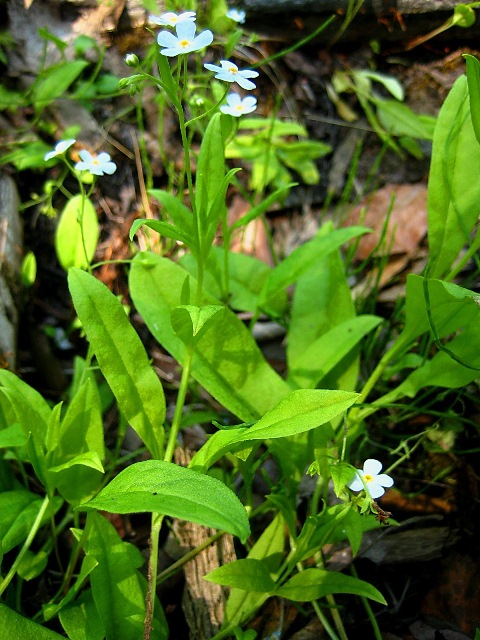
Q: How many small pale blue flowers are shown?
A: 8